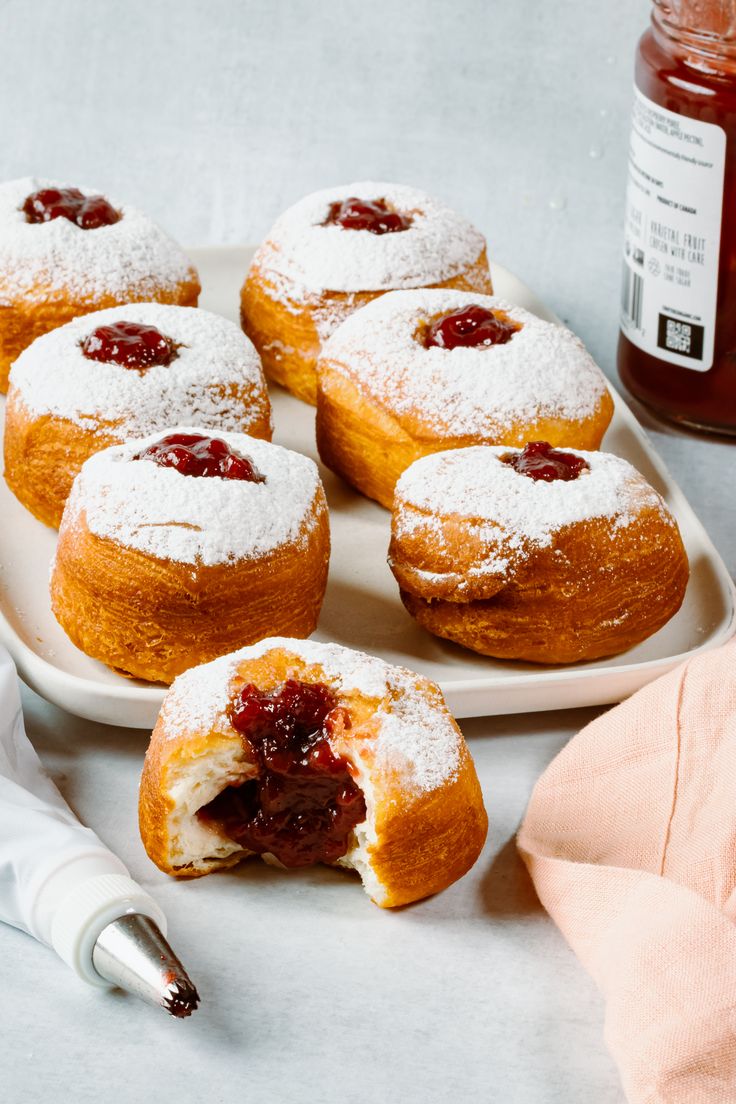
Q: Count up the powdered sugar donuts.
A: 7